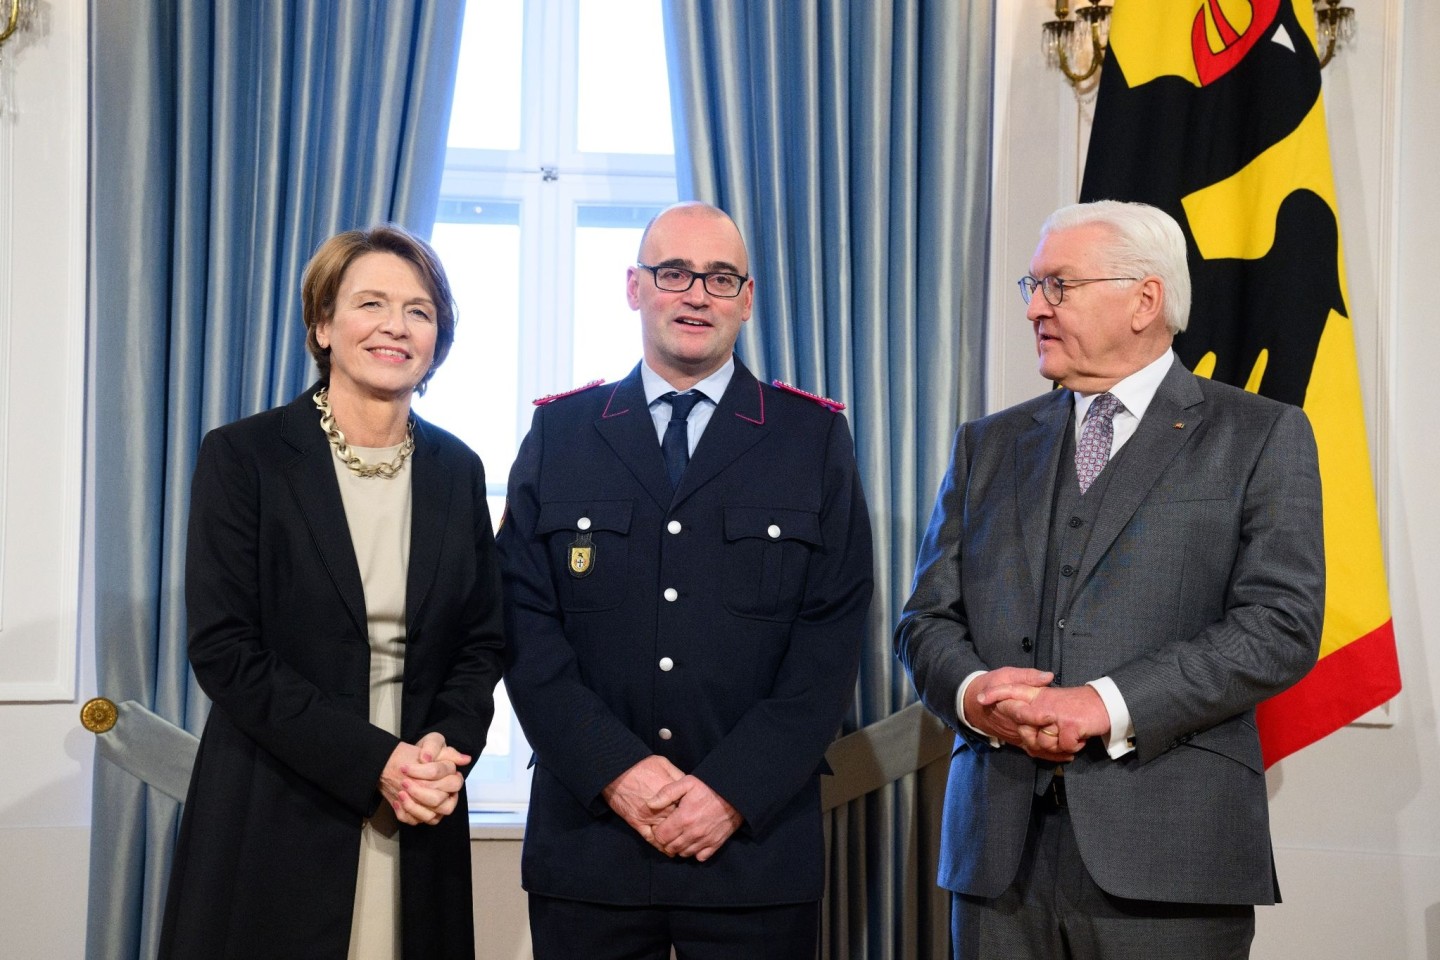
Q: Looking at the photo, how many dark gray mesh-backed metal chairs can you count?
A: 0